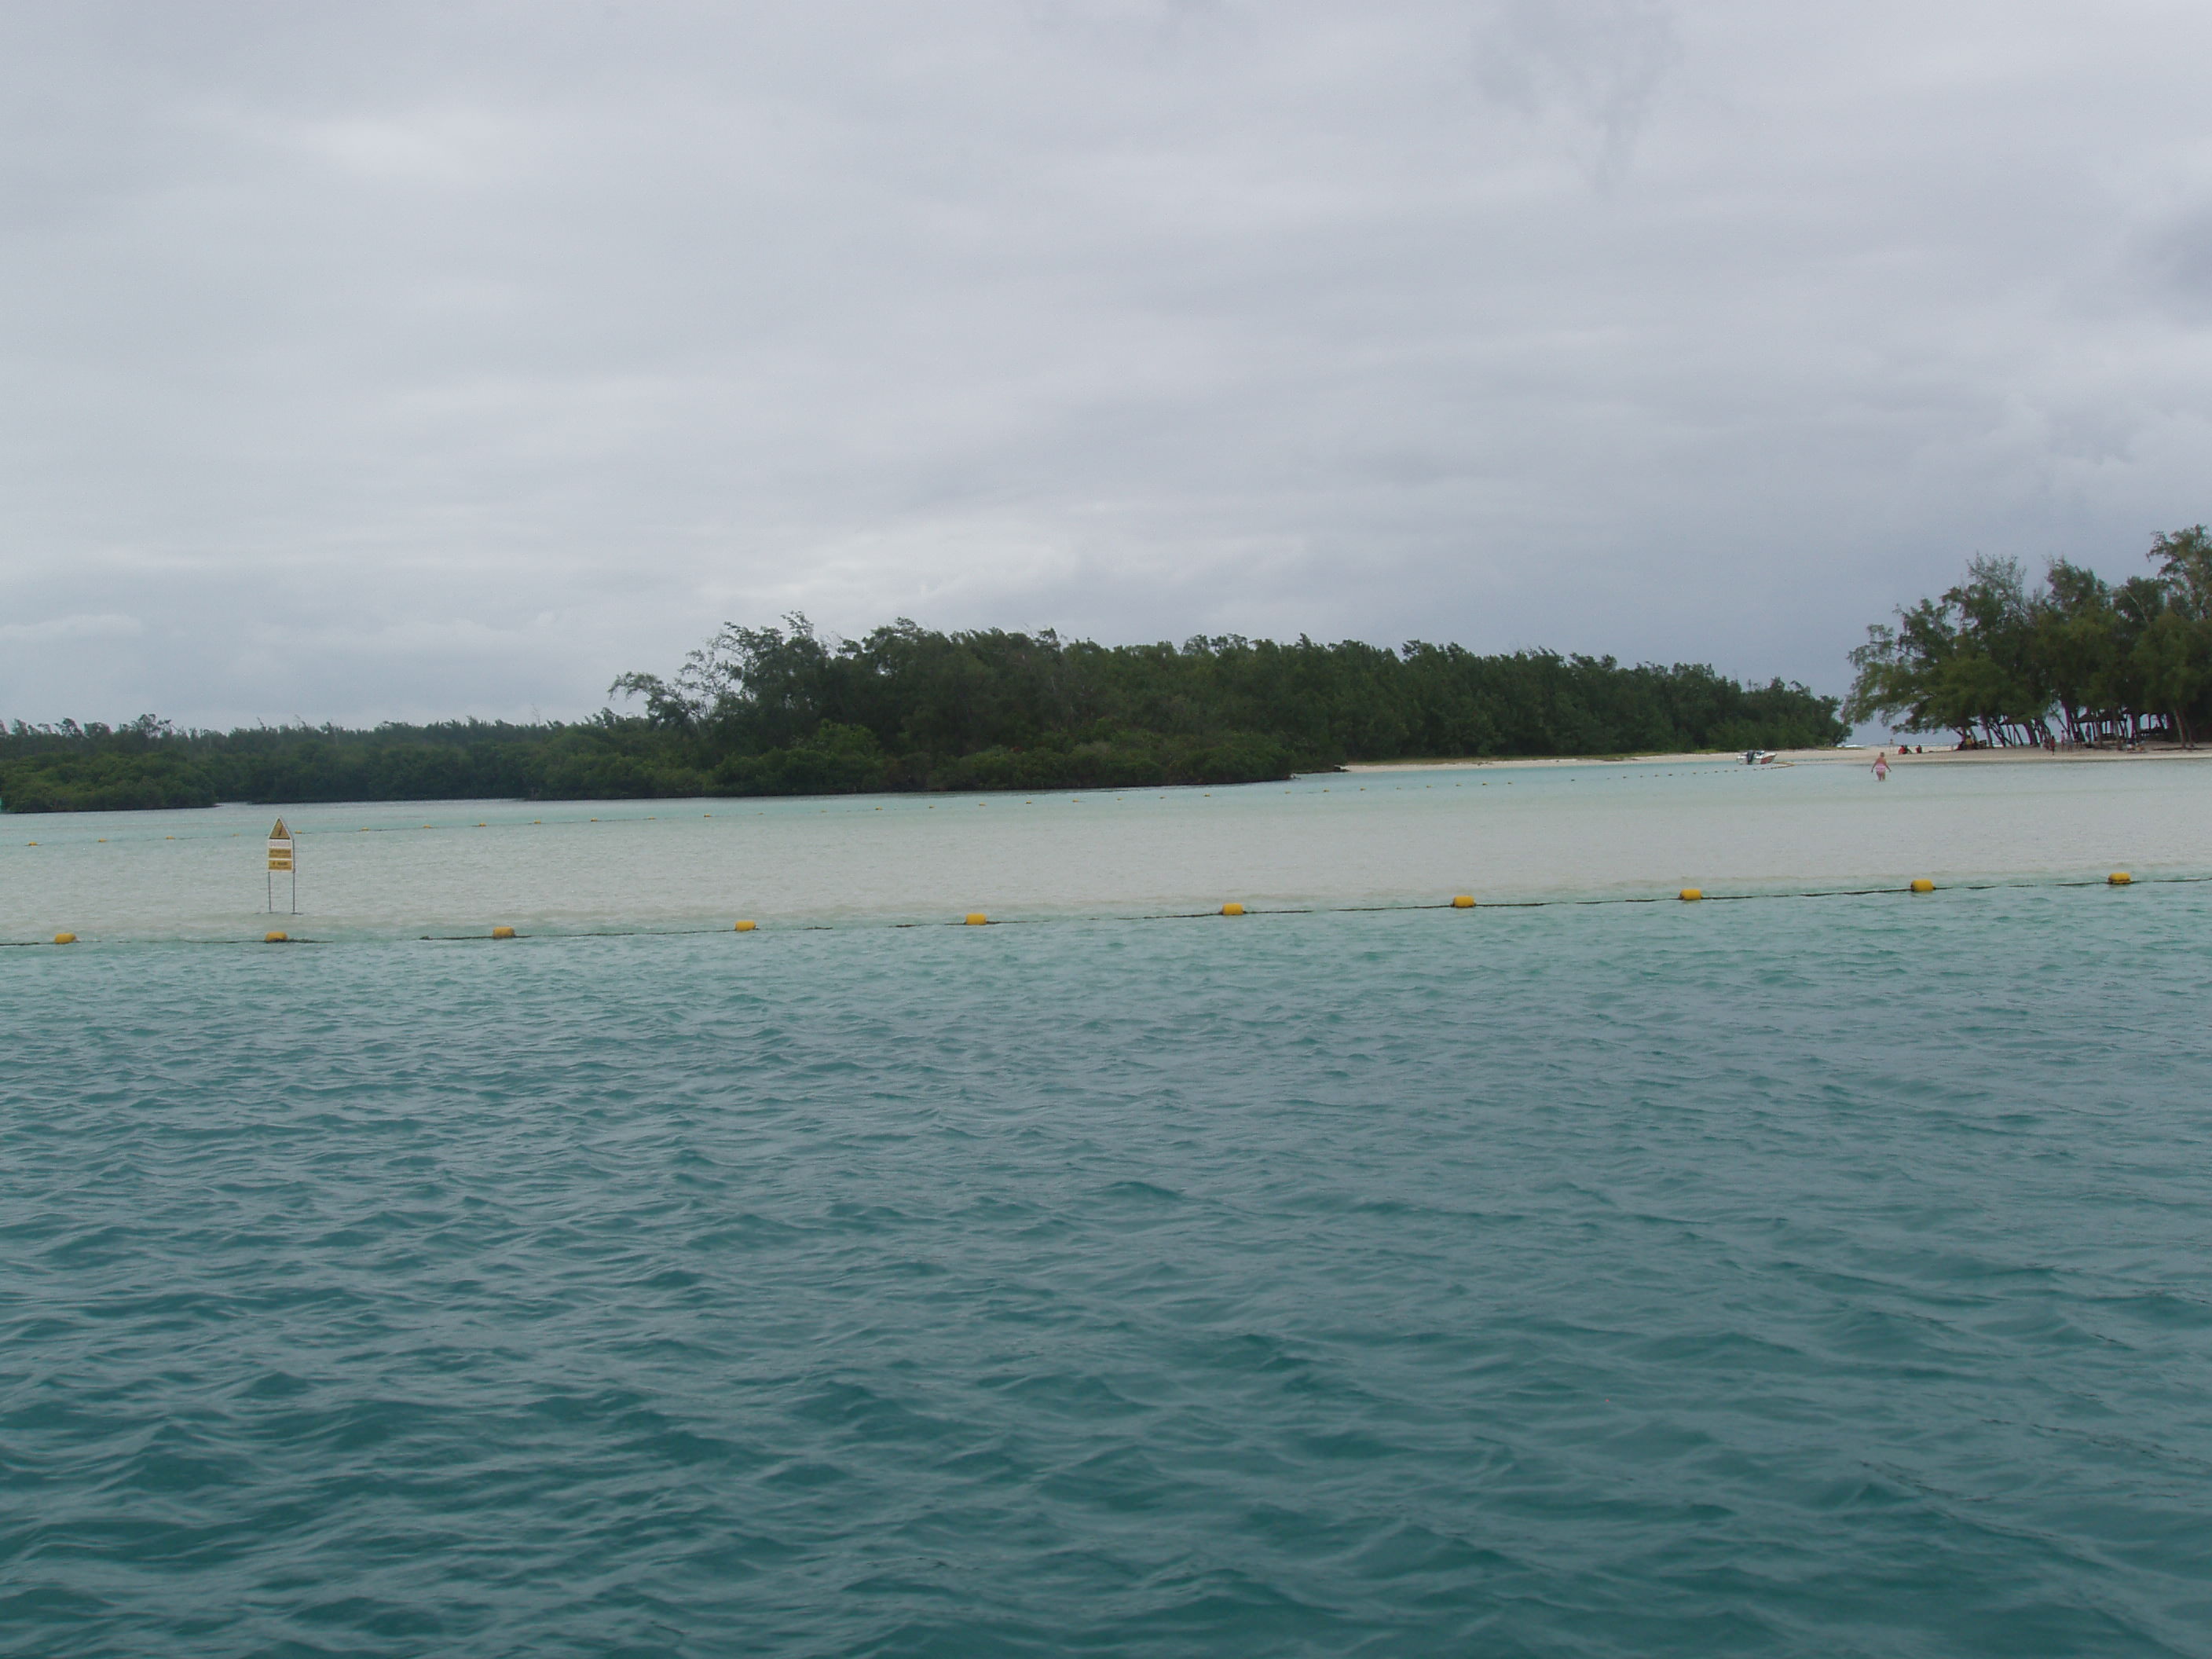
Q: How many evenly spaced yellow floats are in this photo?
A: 10